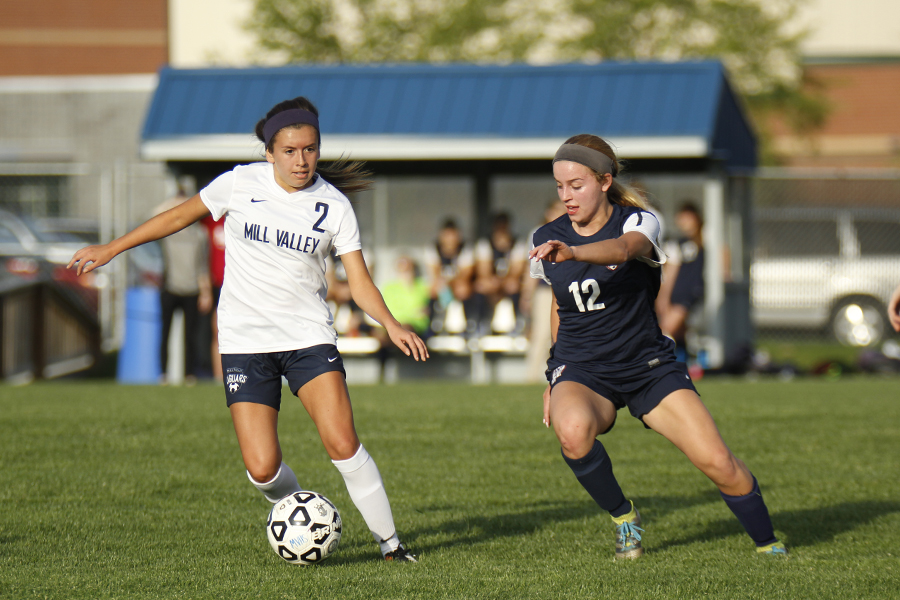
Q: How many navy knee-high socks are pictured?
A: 2